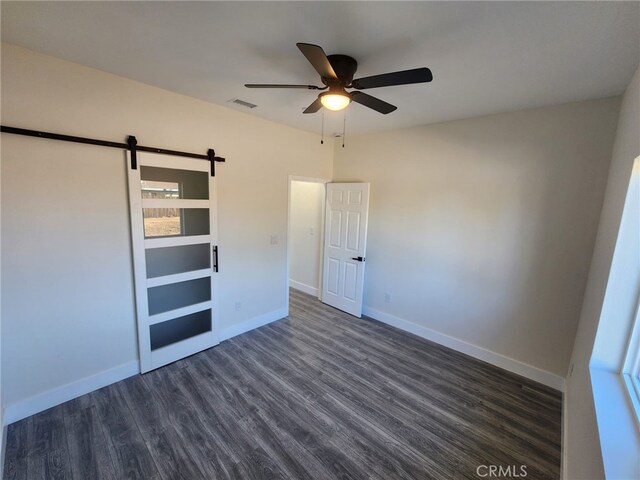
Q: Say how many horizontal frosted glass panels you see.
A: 5